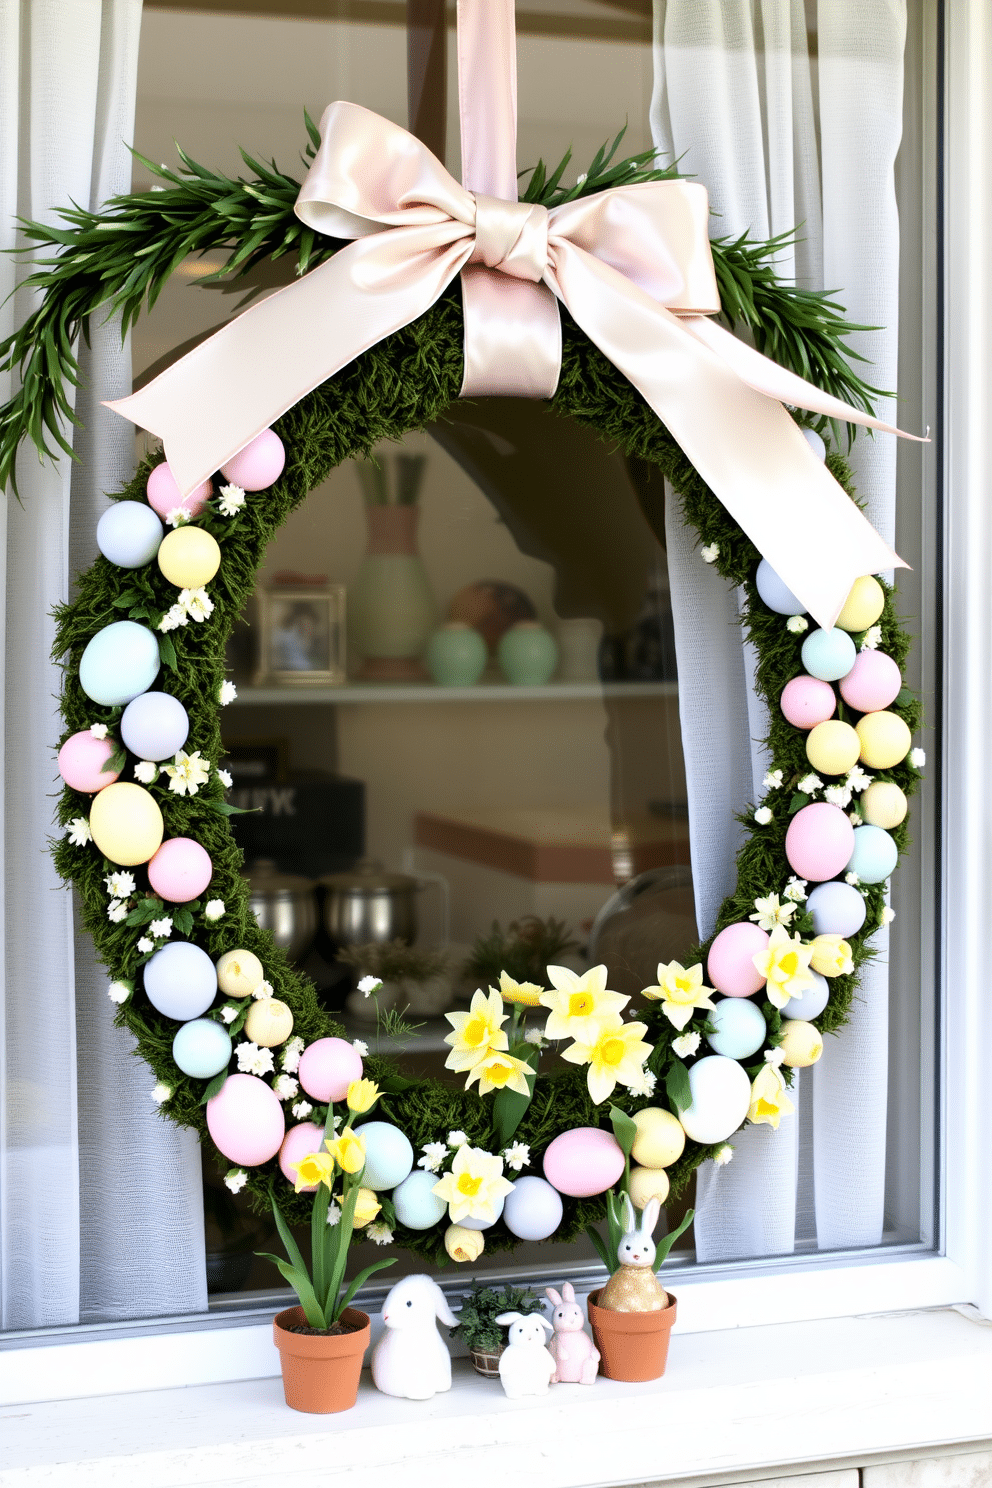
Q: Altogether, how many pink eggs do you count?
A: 12